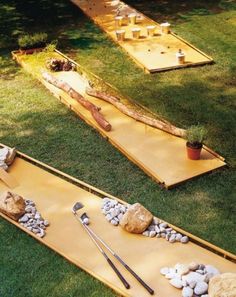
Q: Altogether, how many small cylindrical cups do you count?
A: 7